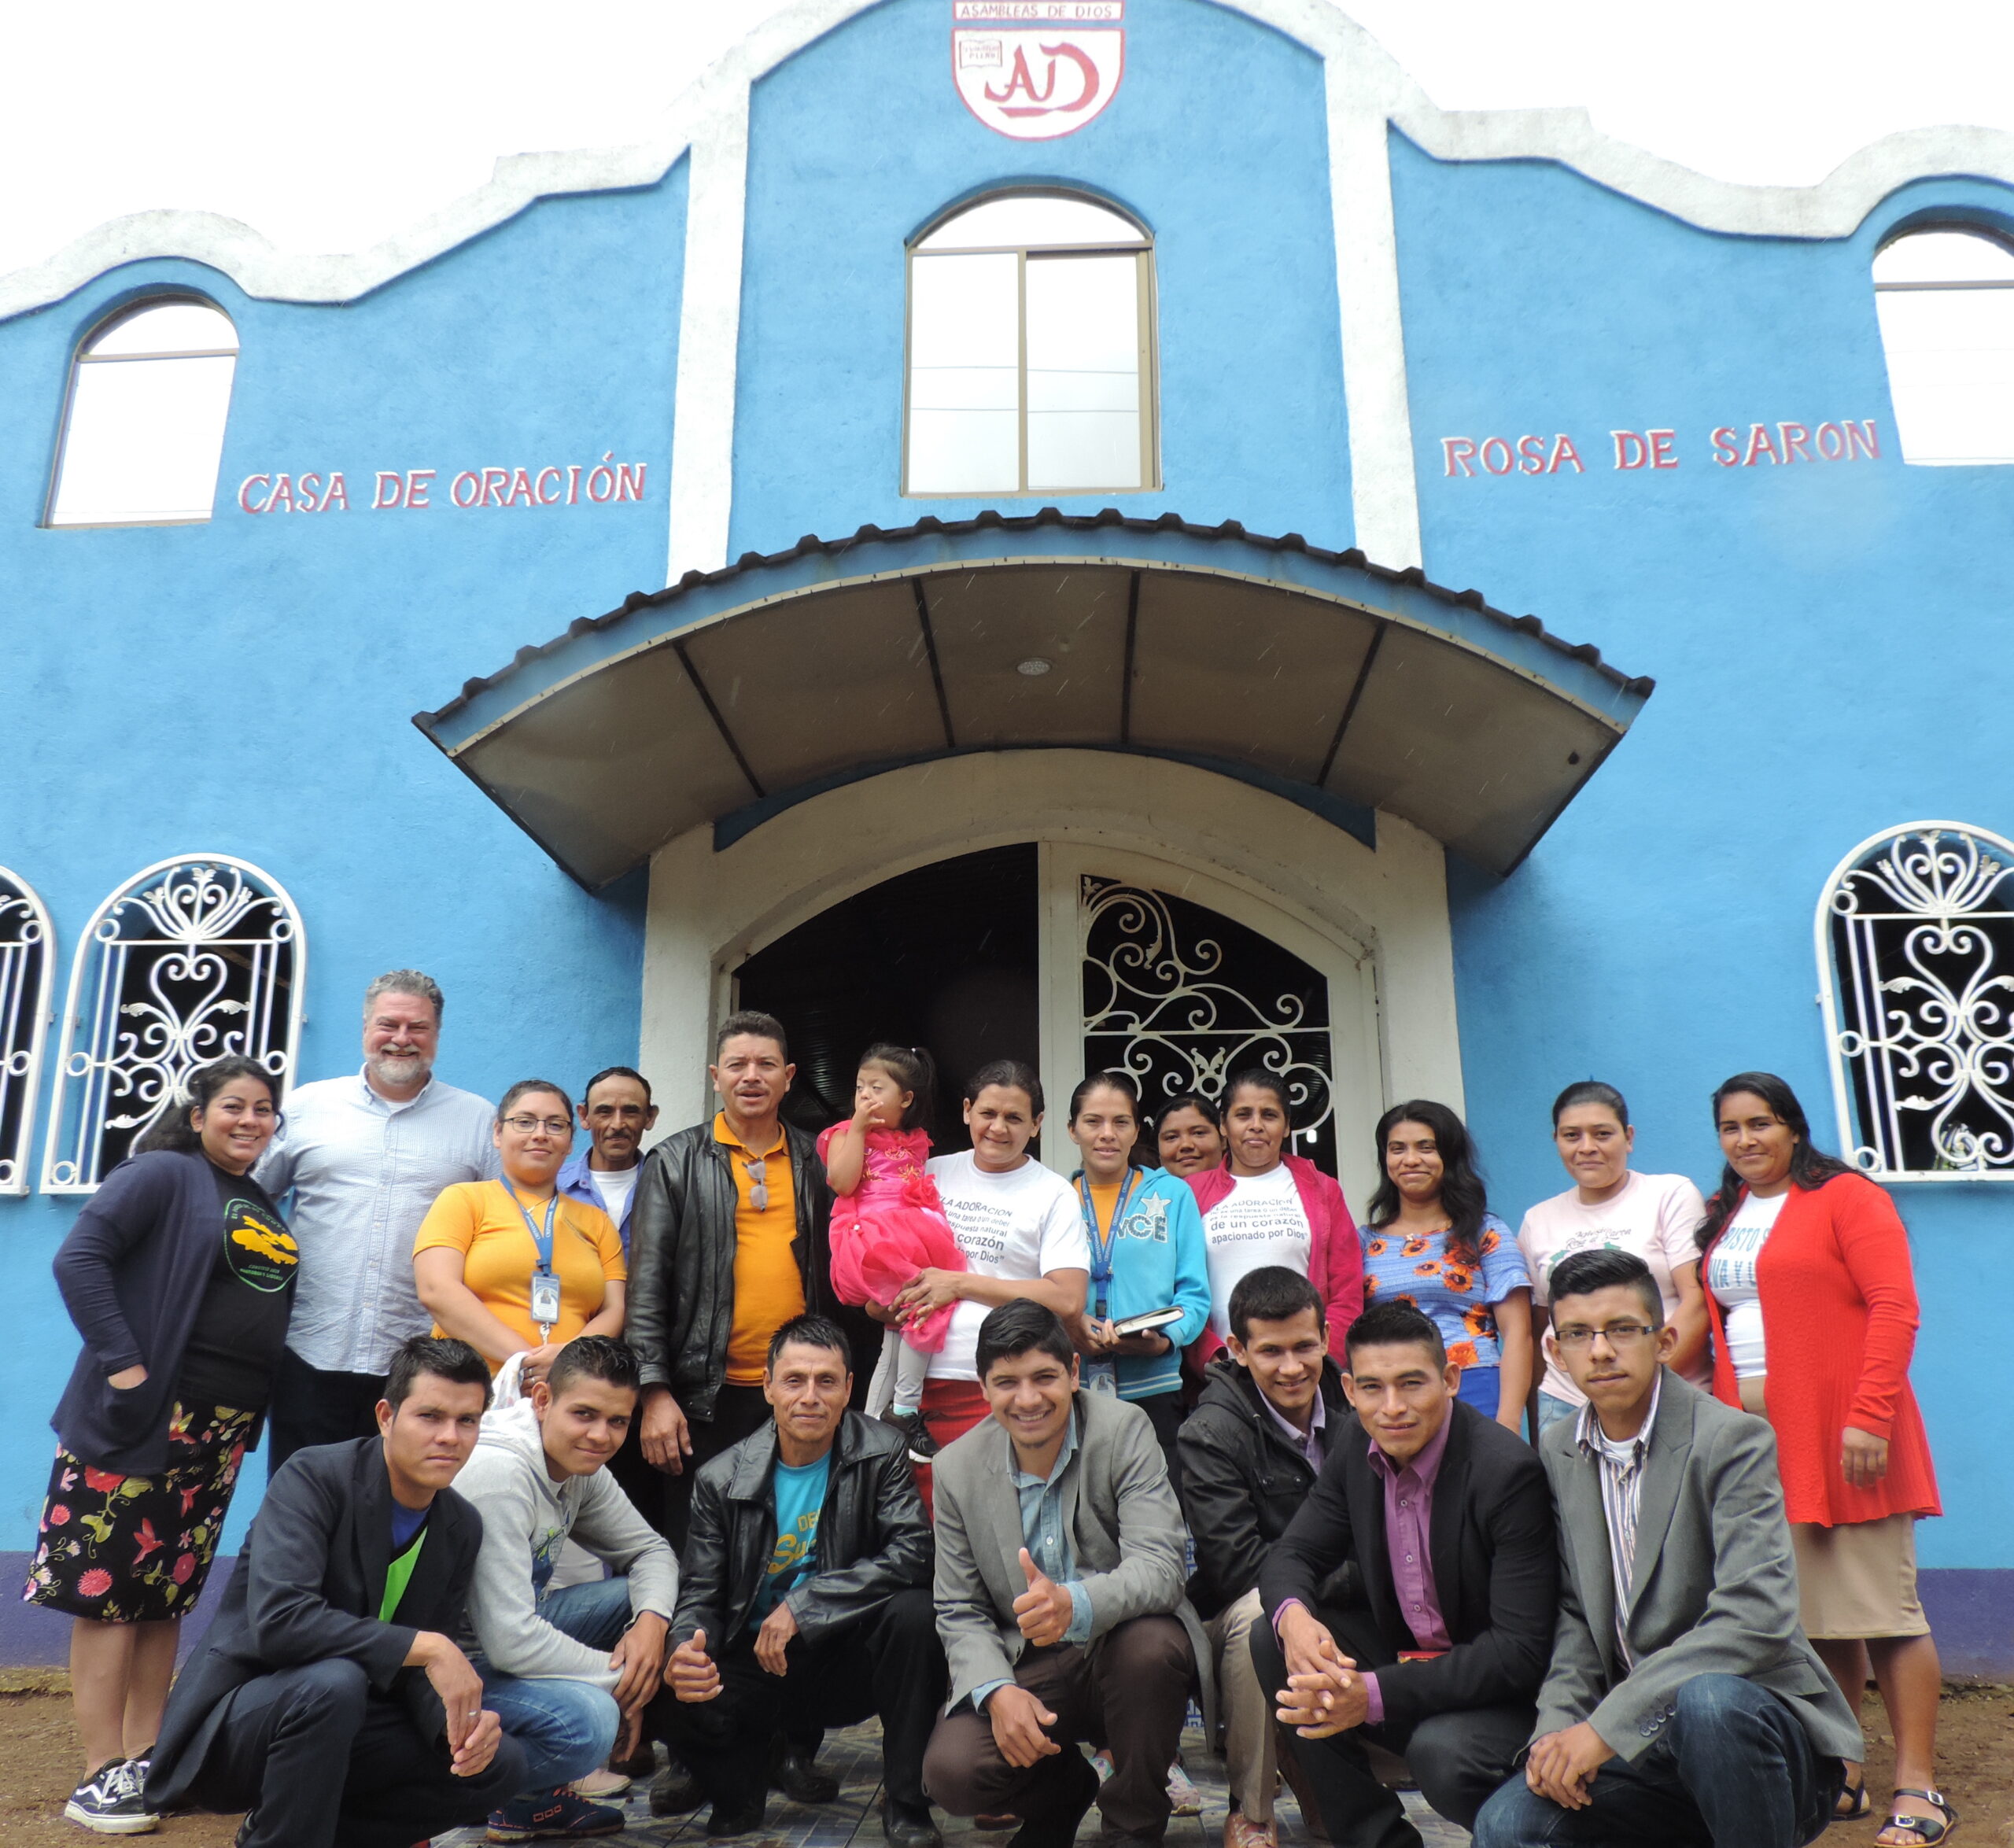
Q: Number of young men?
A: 6